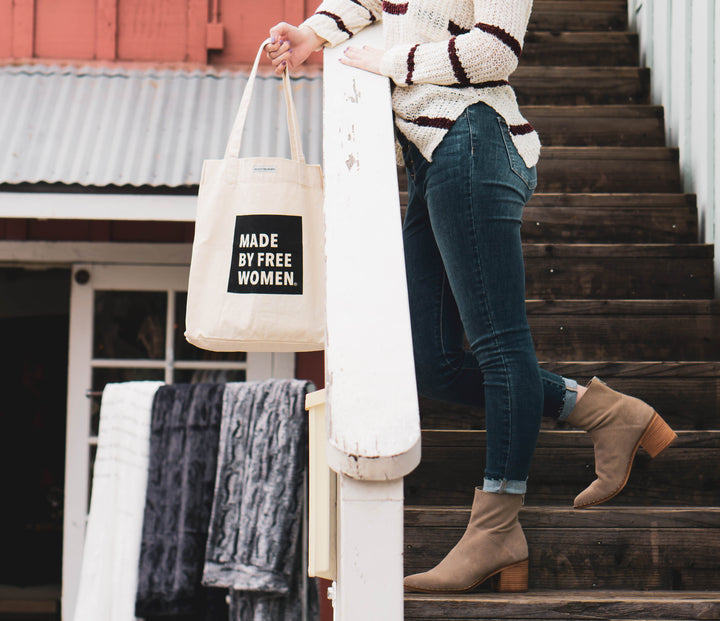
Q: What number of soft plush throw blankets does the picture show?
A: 3